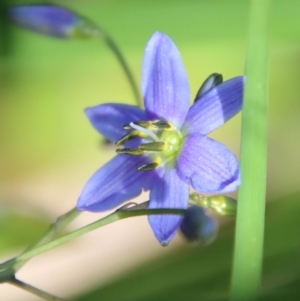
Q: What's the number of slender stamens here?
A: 6